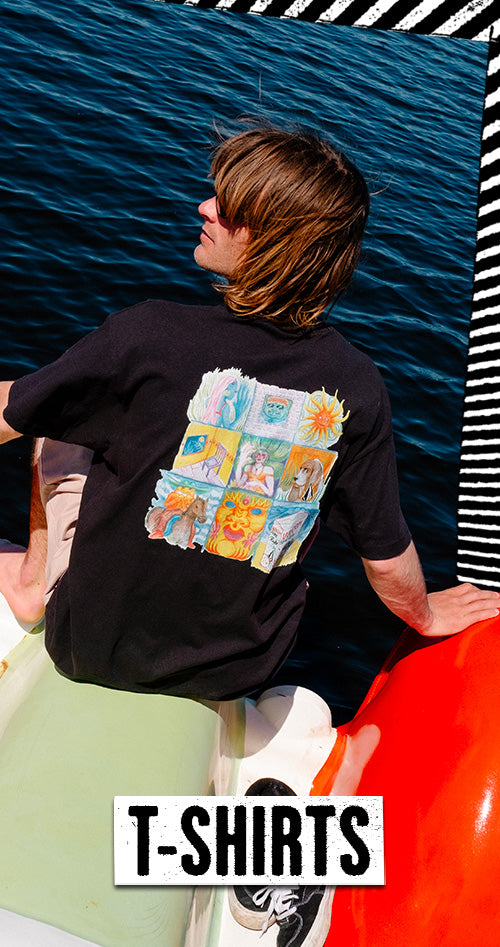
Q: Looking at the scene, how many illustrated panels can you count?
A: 9